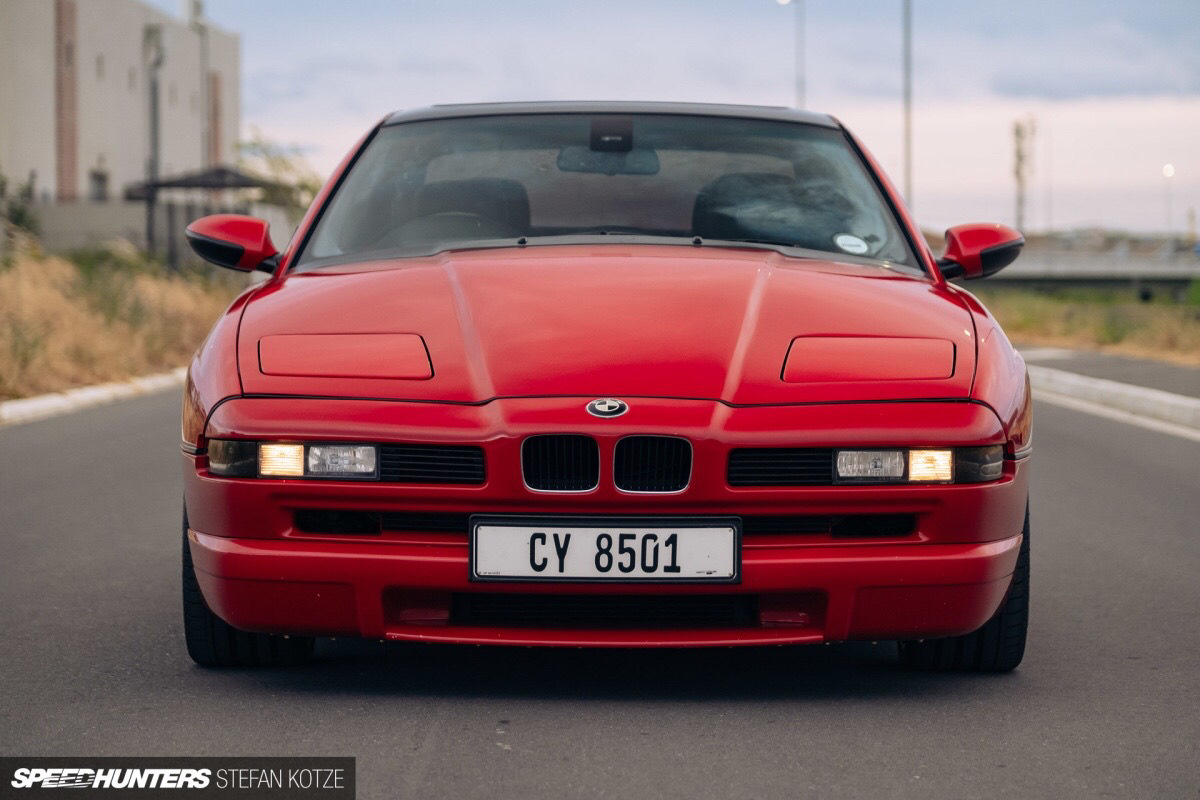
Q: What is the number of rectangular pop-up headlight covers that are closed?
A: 2